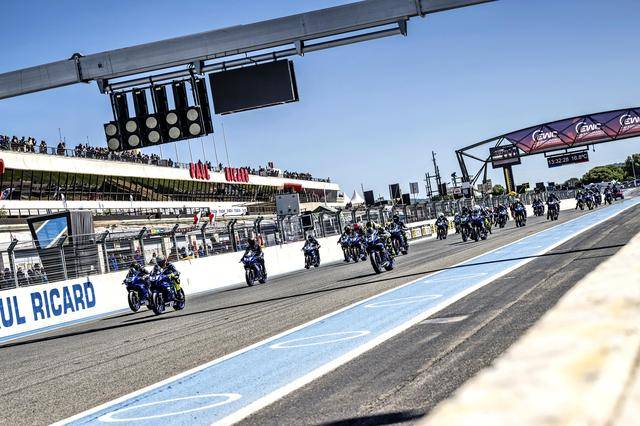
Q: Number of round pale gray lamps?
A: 10